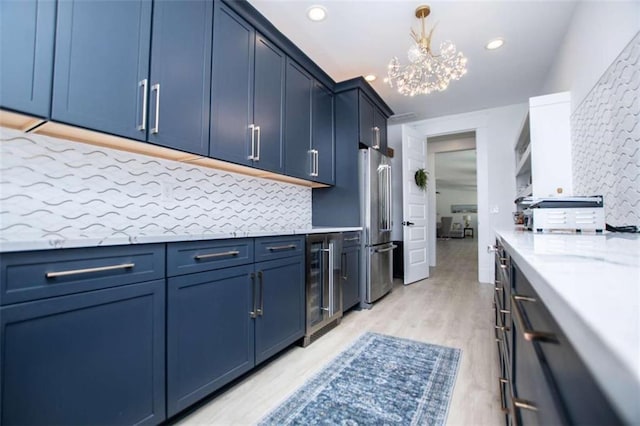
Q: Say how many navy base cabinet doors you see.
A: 4